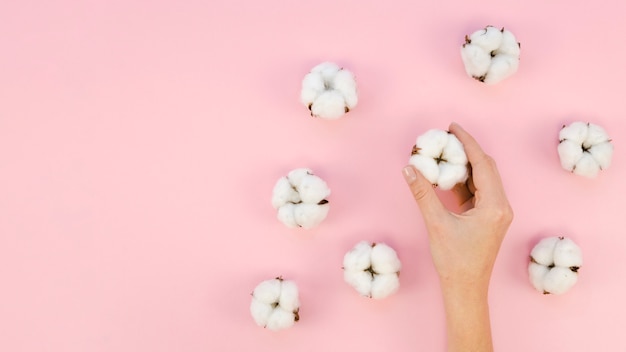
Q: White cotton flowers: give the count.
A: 8